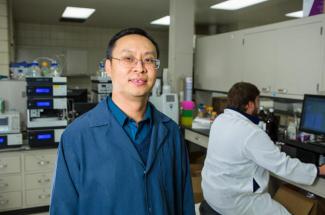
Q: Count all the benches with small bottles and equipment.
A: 2